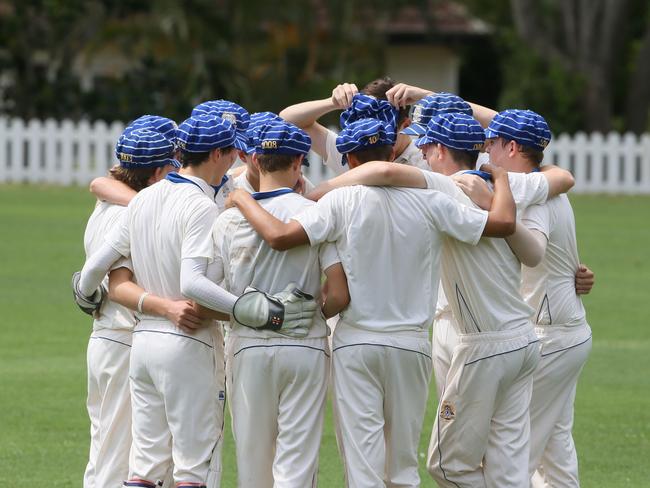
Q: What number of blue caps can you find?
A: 11